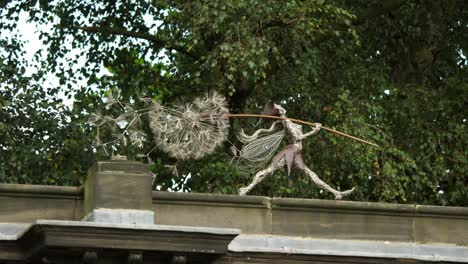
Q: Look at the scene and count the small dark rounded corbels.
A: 3